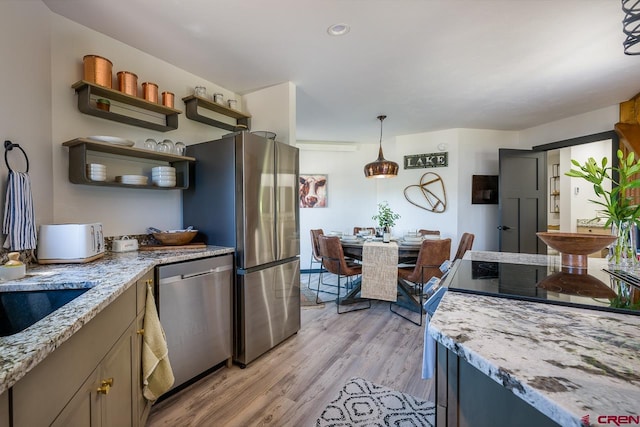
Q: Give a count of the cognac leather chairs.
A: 6